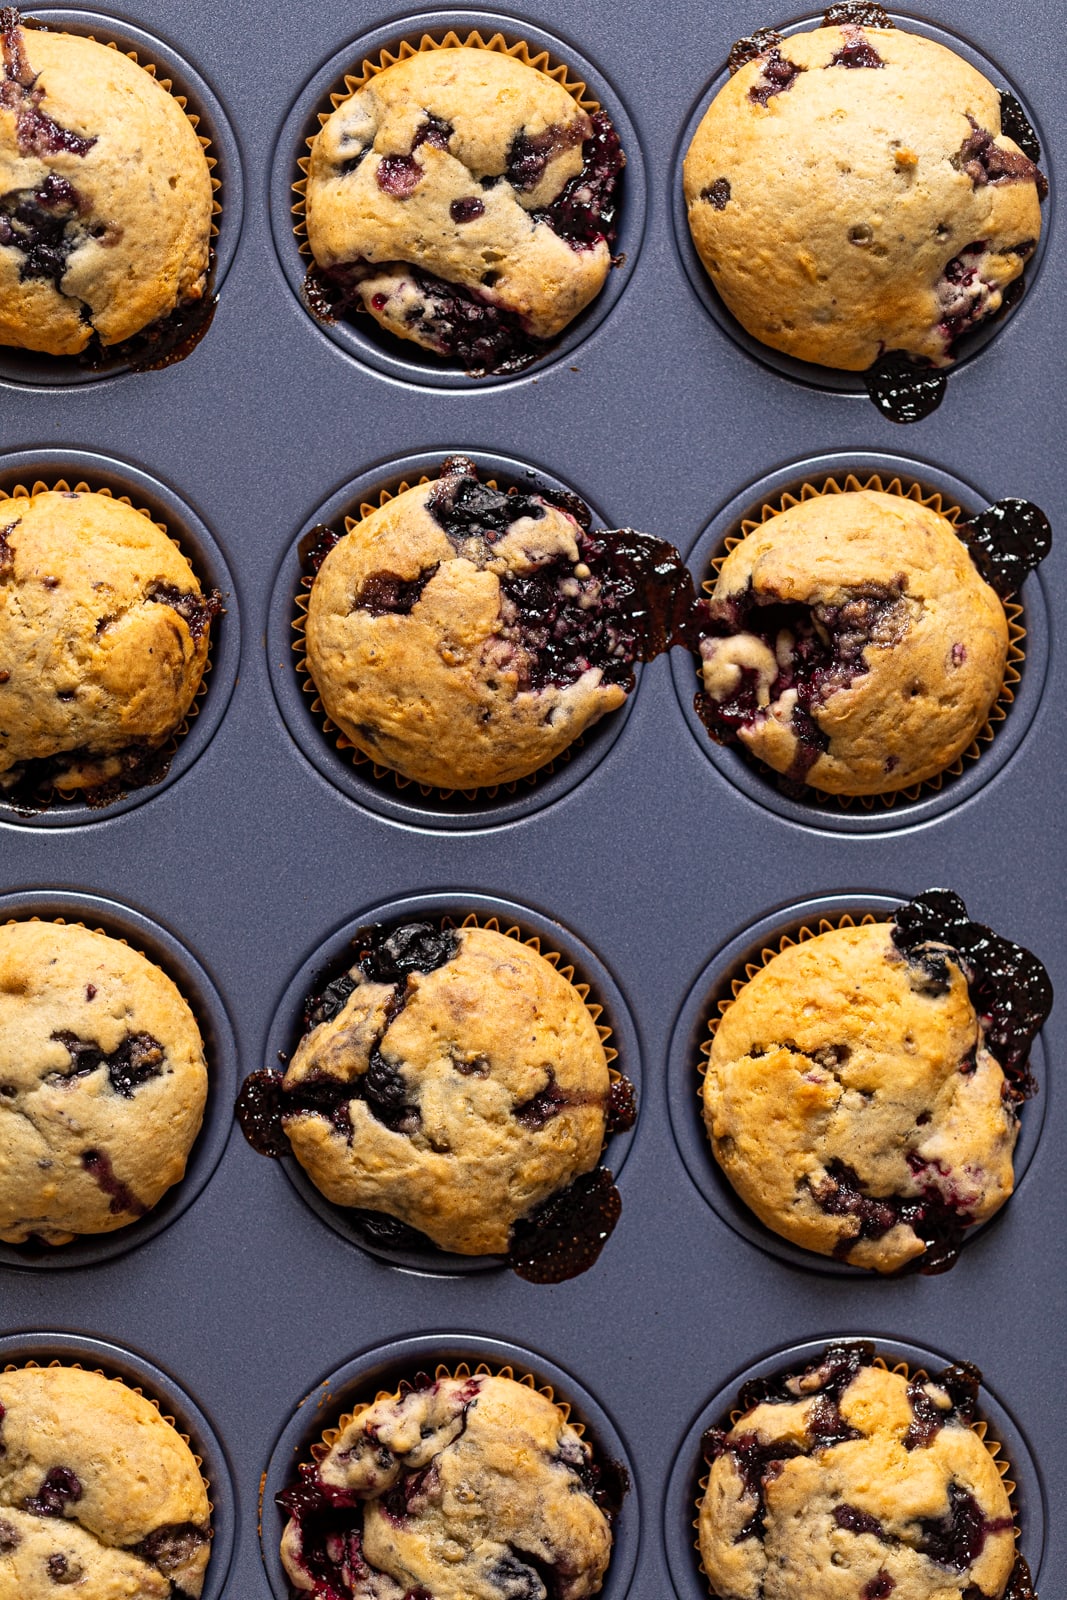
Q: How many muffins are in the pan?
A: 12